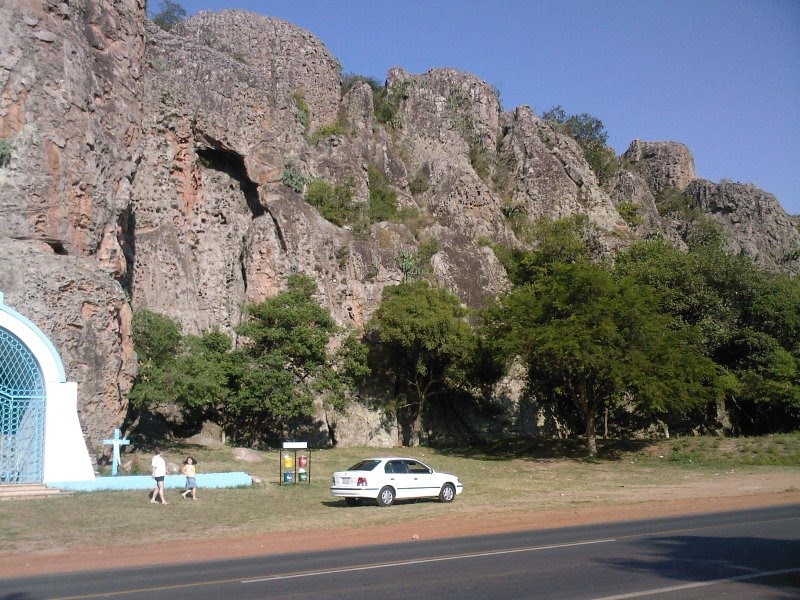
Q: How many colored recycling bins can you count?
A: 4